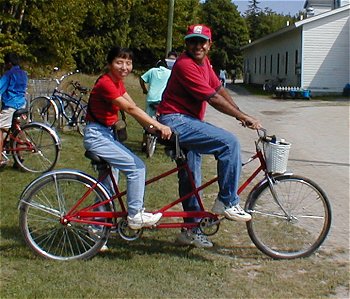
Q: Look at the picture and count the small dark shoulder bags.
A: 1